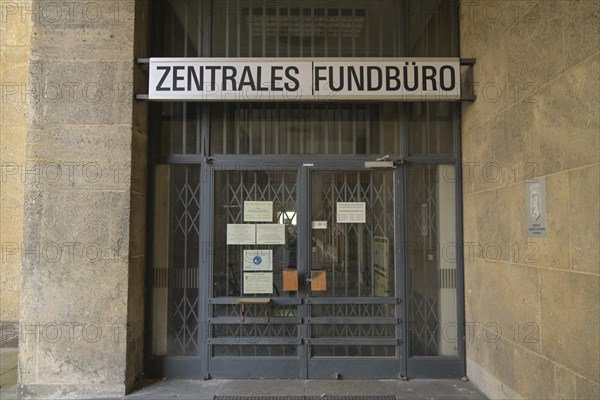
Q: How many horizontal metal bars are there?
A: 6